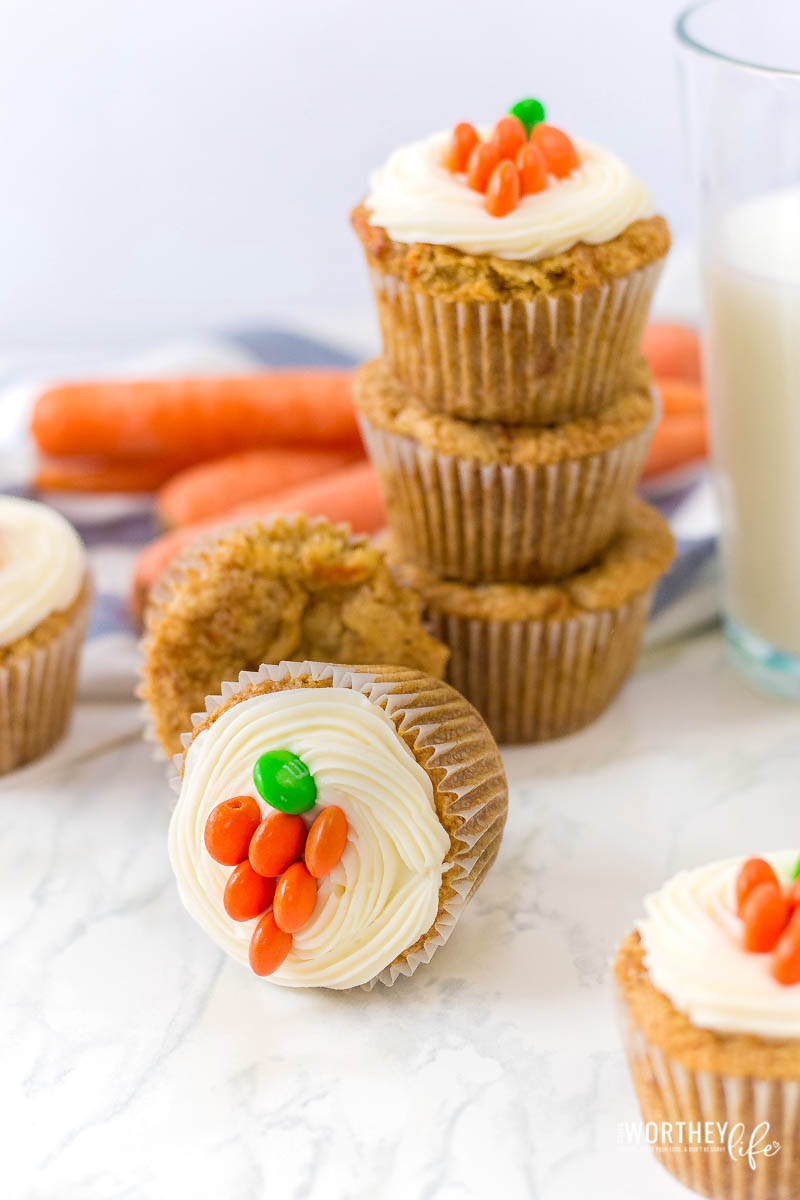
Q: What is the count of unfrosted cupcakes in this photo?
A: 3